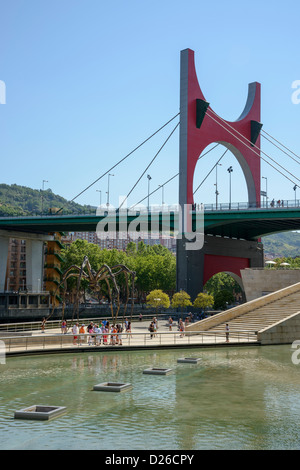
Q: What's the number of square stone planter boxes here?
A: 4